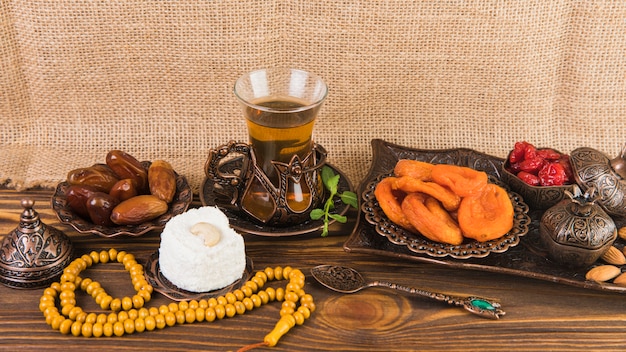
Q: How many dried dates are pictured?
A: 7